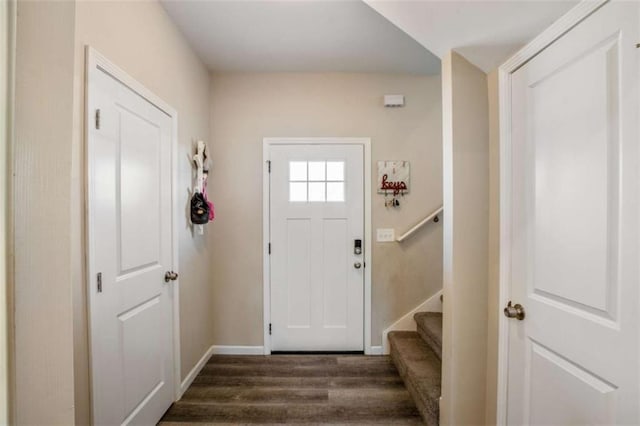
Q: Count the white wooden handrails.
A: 1